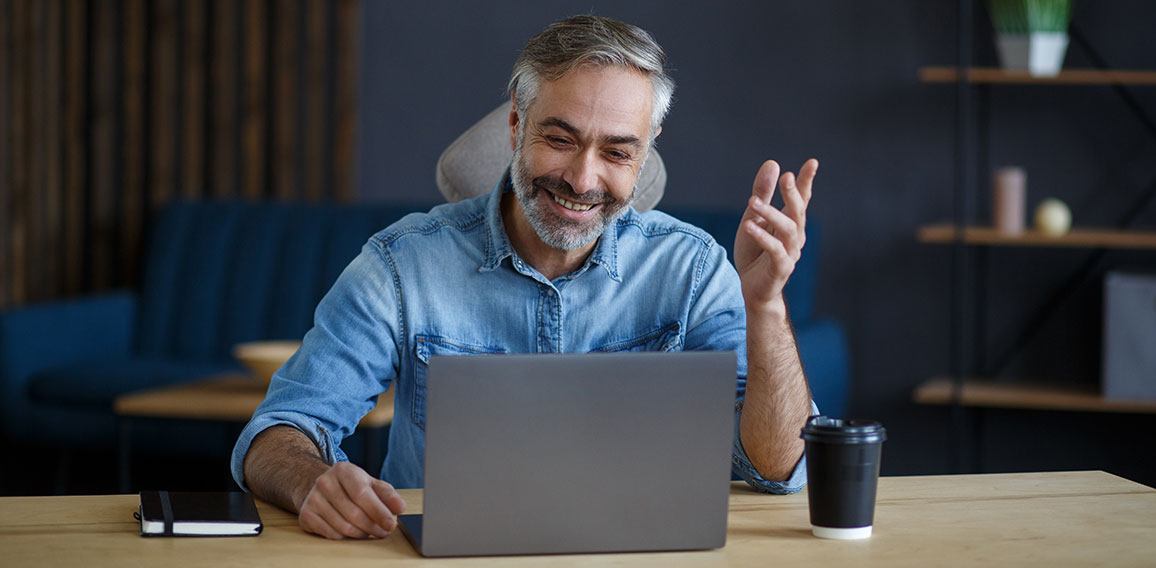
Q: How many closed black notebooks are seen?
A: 1